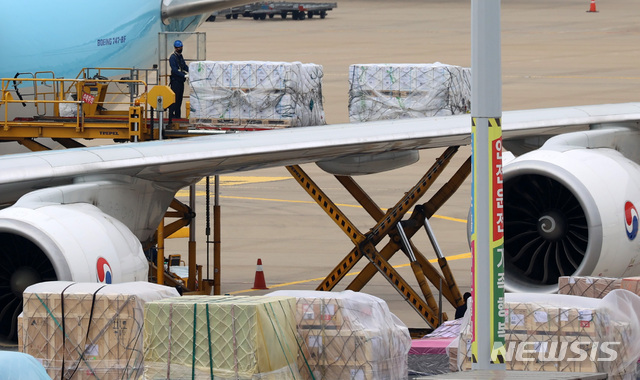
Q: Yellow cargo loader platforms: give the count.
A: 1